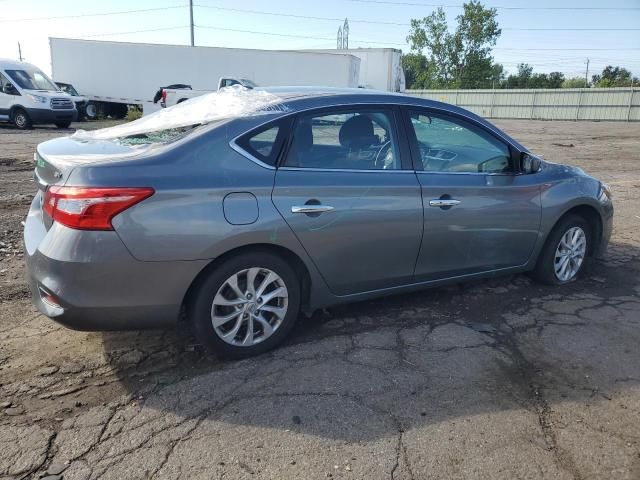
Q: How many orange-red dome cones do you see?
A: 0